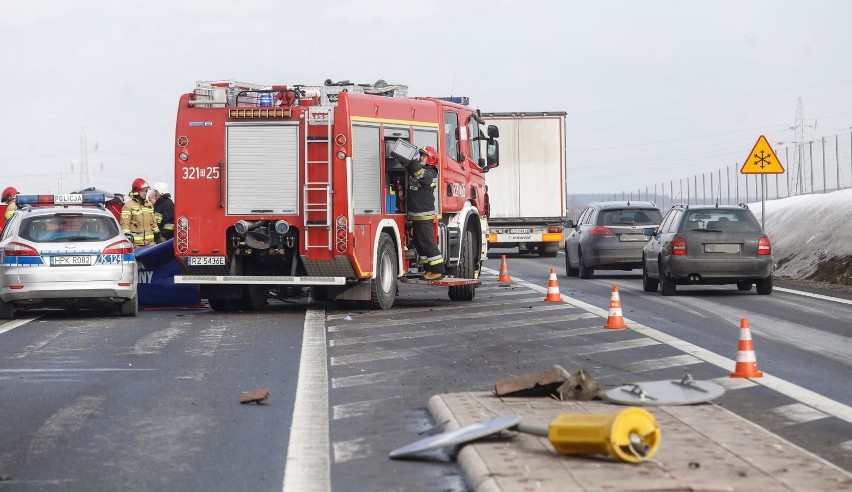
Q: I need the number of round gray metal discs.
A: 2